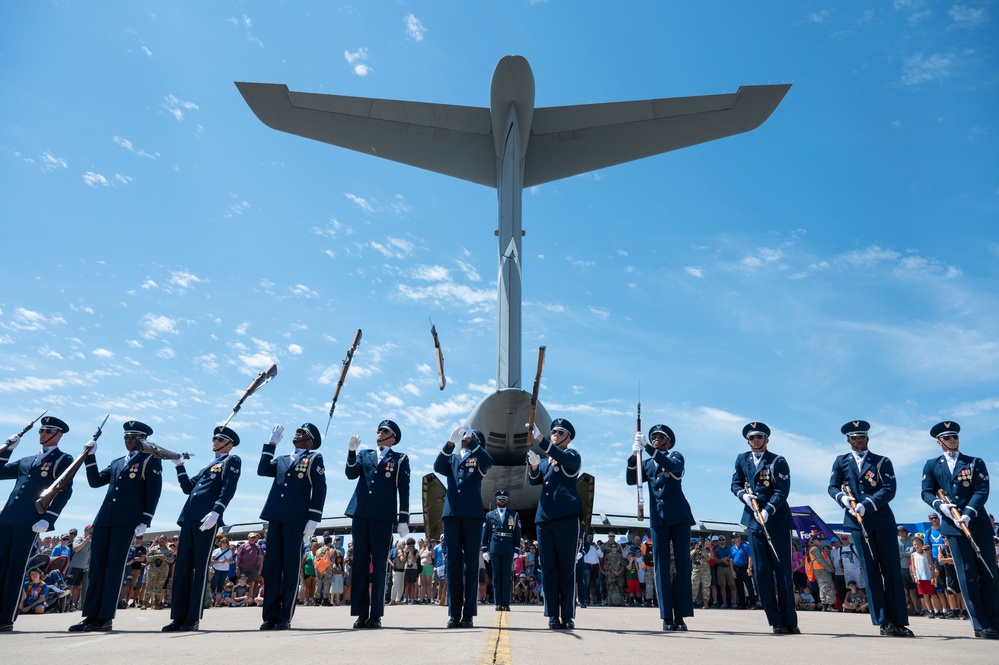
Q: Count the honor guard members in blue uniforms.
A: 12